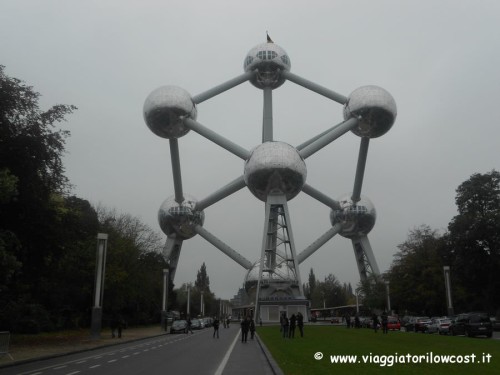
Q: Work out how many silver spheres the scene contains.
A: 7